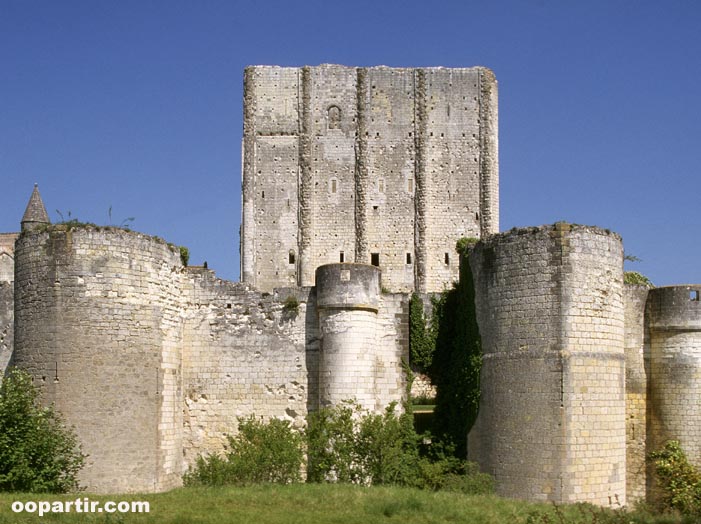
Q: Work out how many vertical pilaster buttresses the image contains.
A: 5